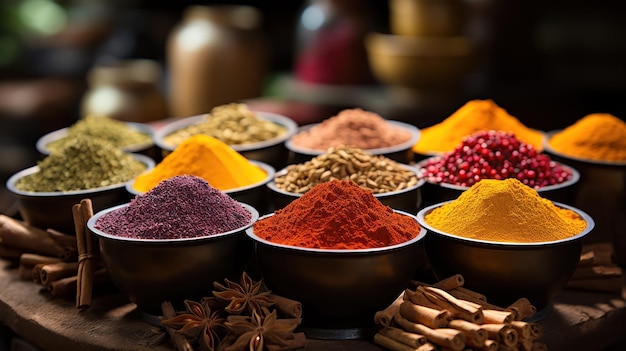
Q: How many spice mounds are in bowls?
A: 12